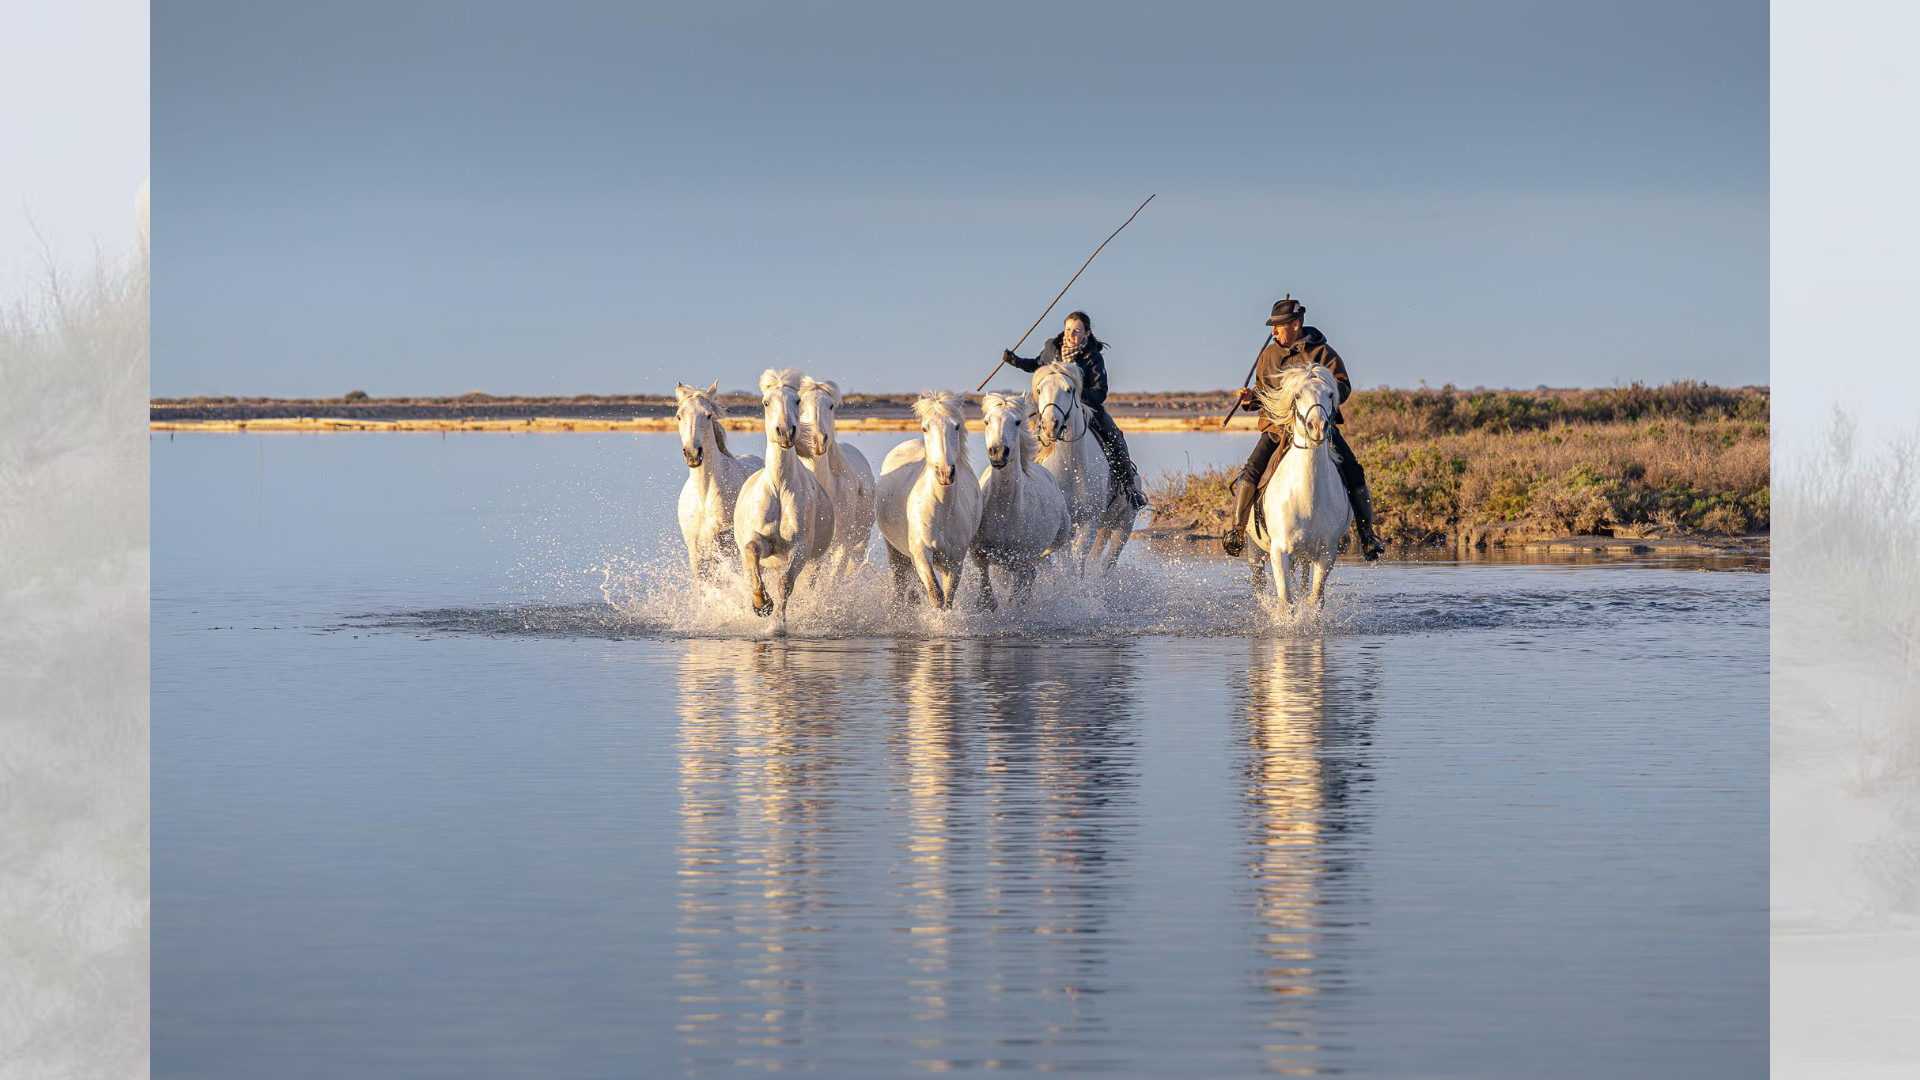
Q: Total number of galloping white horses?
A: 7